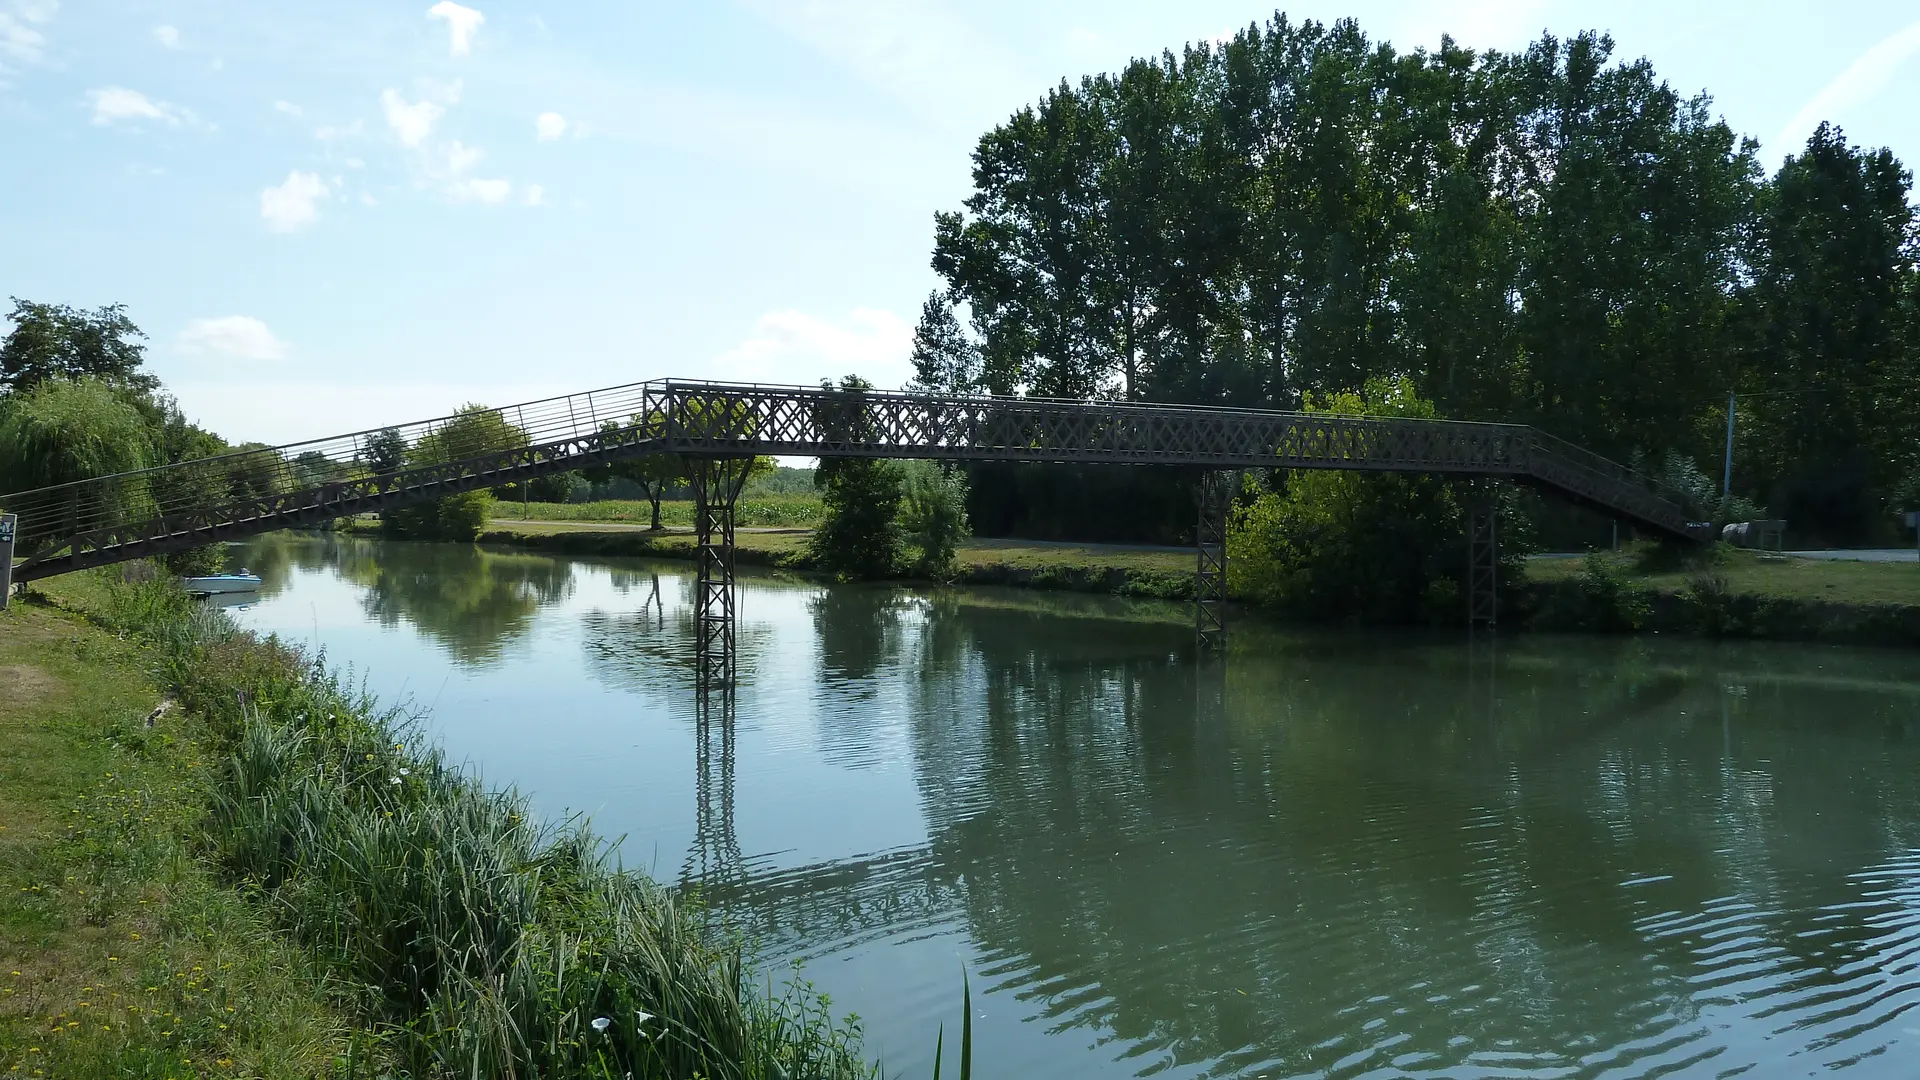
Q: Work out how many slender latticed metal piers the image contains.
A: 3